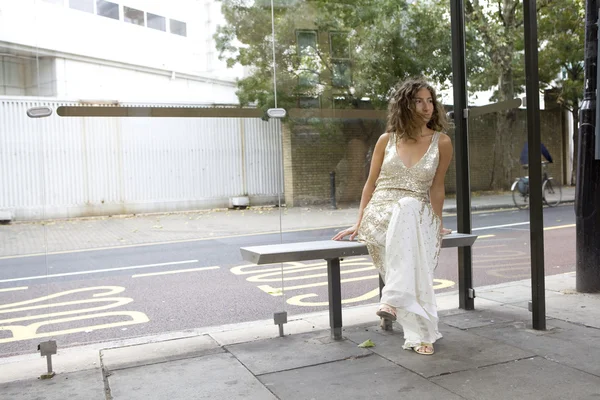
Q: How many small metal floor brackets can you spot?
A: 2